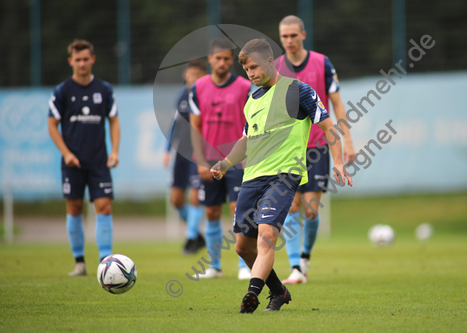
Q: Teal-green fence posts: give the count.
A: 5